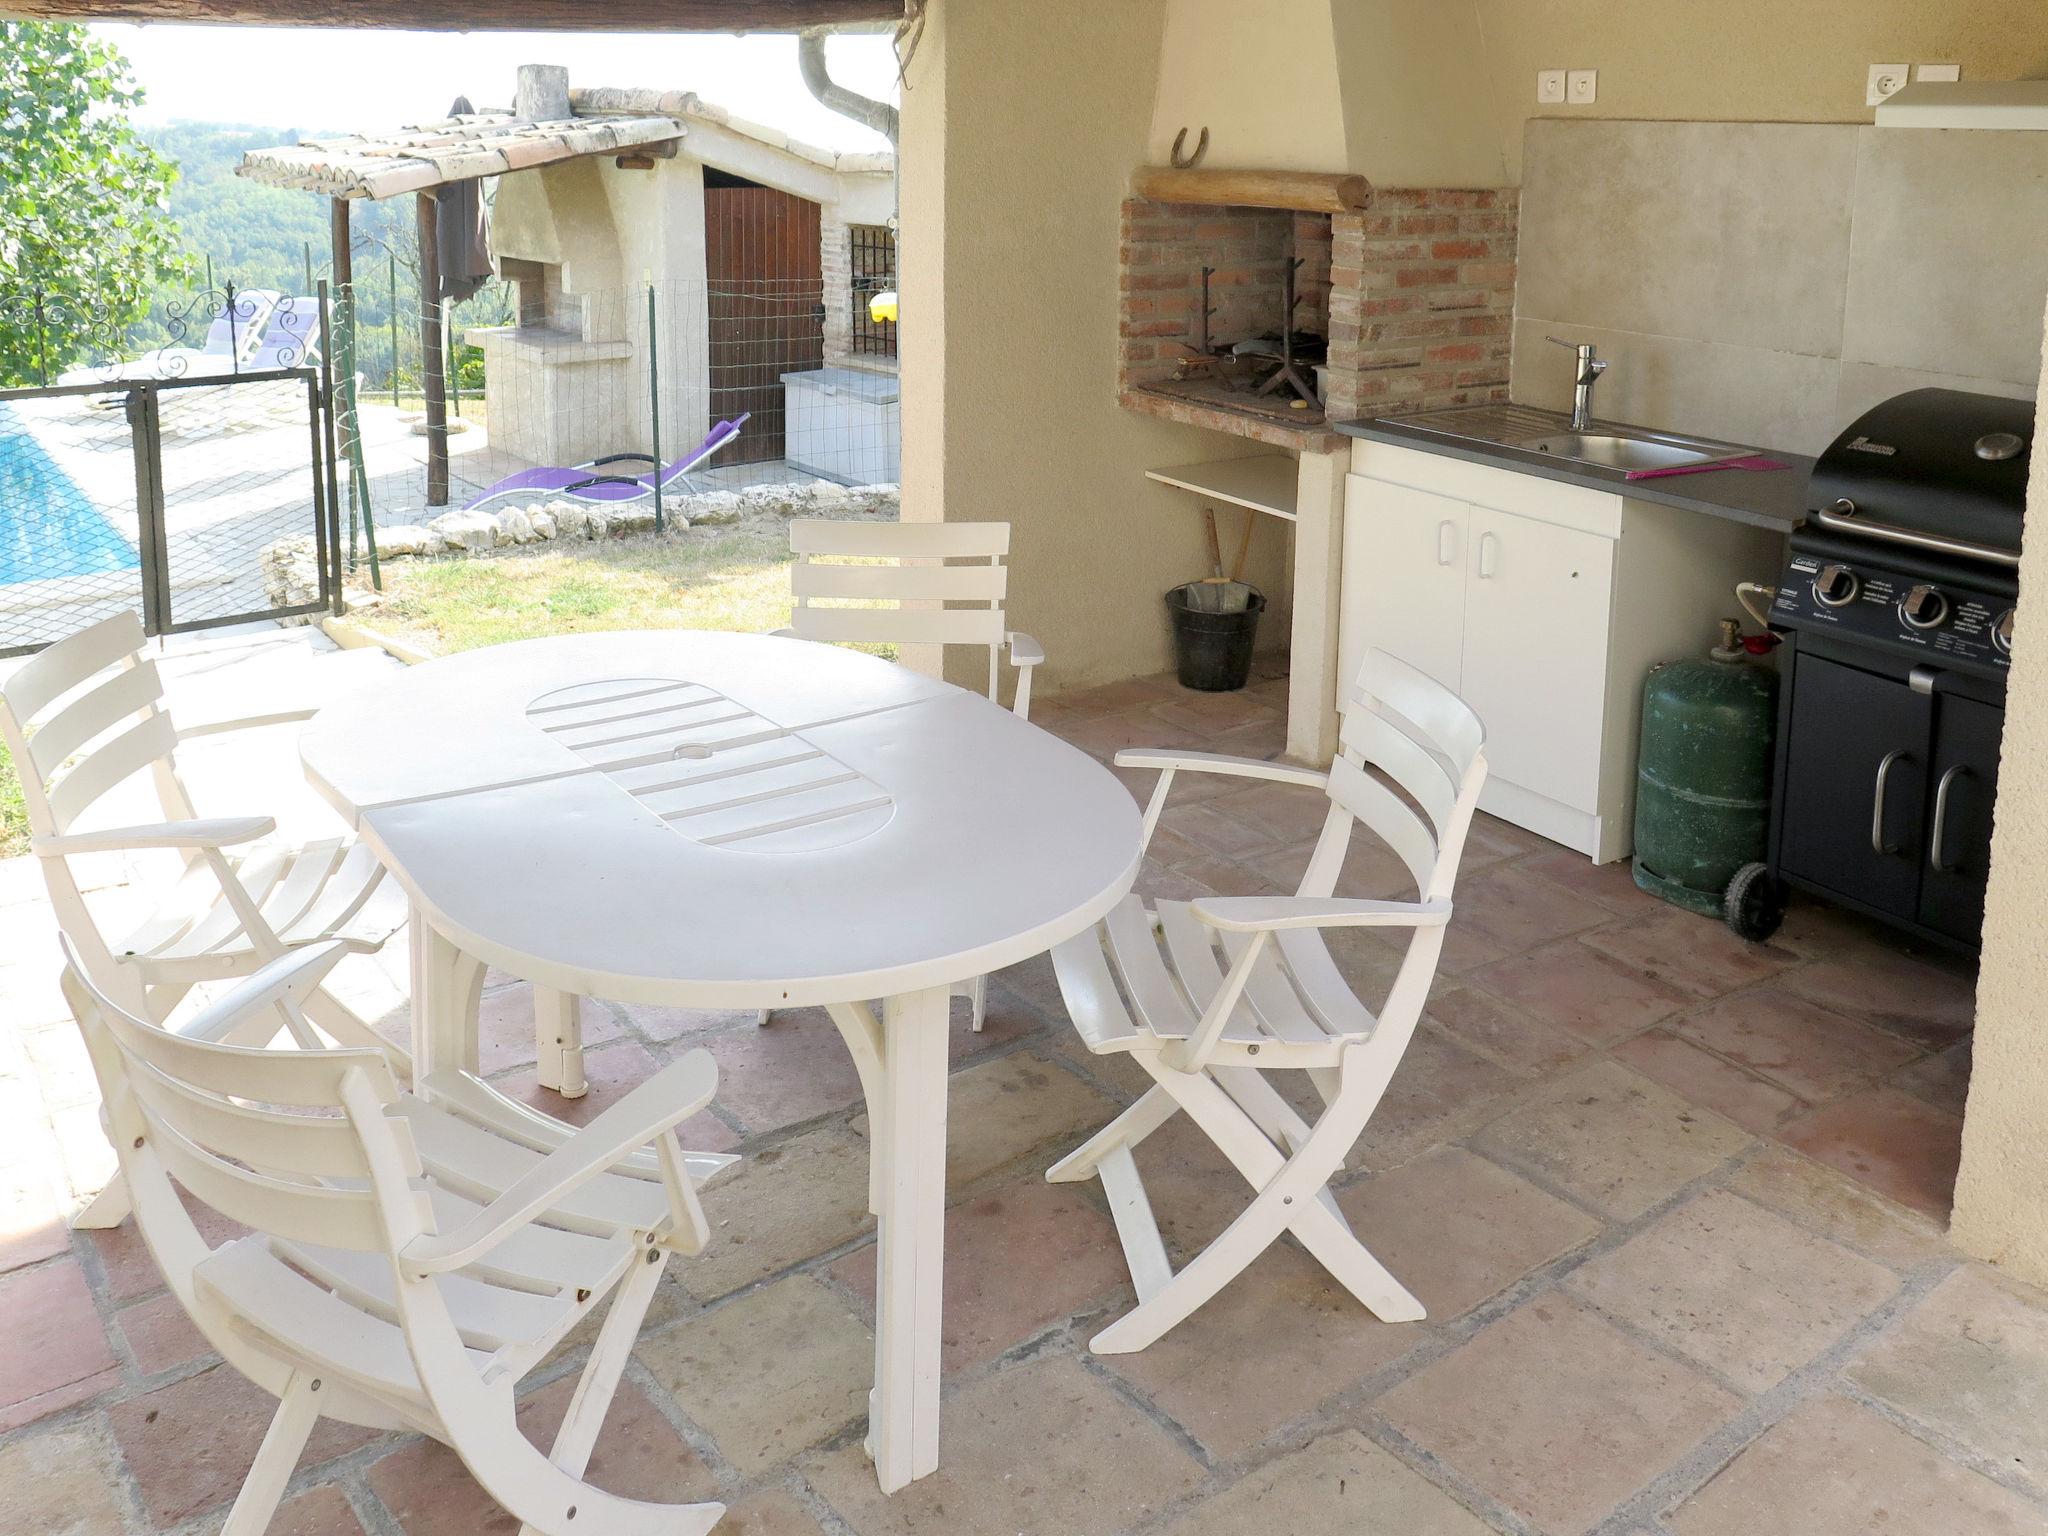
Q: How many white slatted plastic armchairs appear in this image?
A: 4